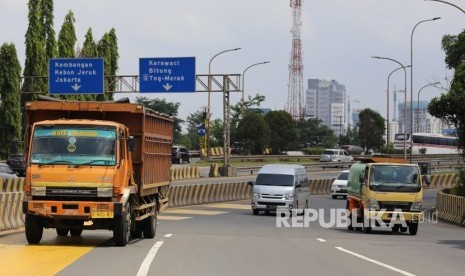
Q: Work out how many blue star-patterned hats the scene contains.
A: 0